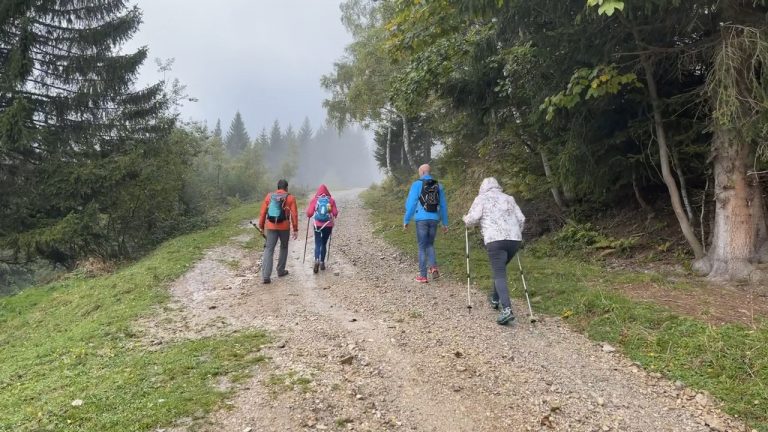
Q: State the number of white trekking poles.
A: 2